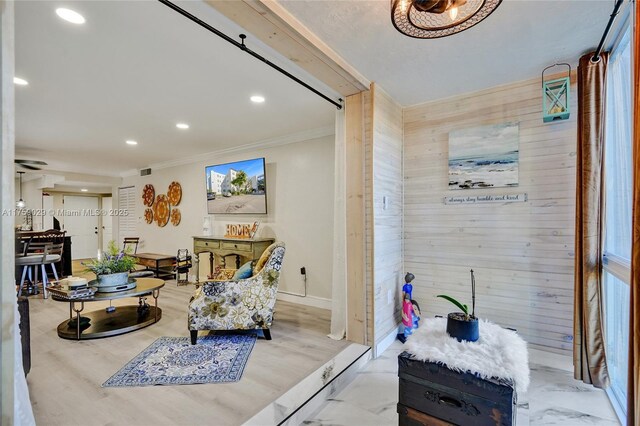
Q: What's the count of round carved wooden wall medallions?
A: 5